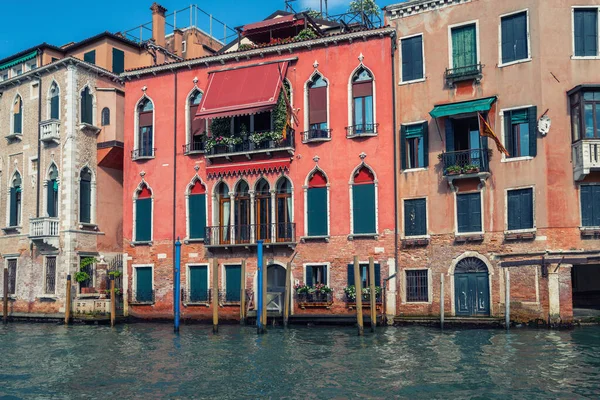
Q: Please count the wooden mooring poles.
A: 13